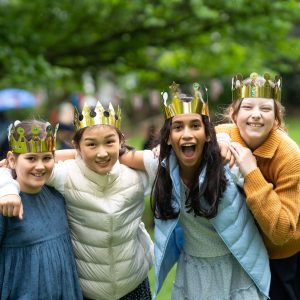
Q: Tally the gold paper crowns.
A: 4